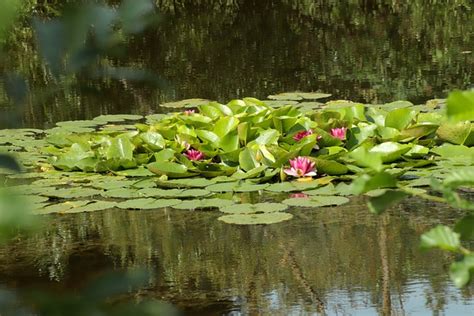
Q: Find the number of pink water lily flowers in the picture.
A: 5